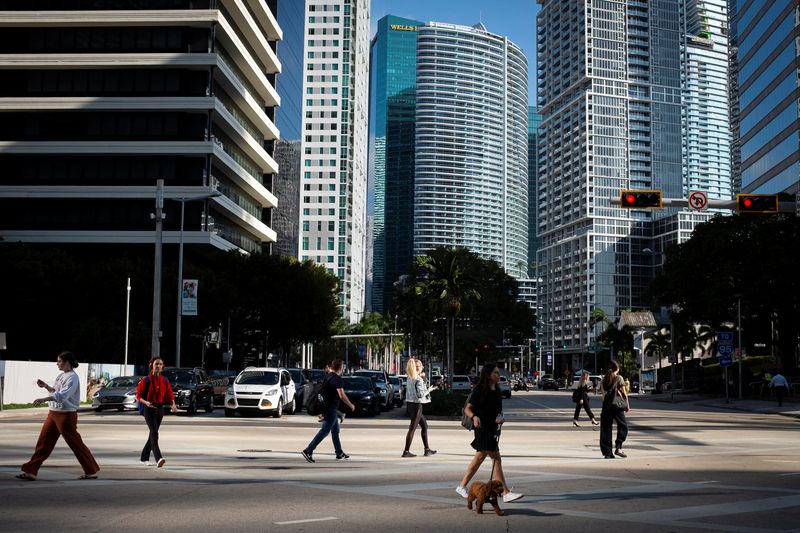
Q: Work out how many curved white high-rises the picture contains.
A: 1